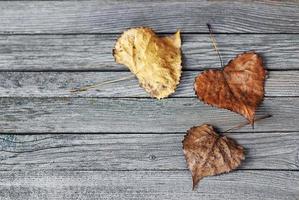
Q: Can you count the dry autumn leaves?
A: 3